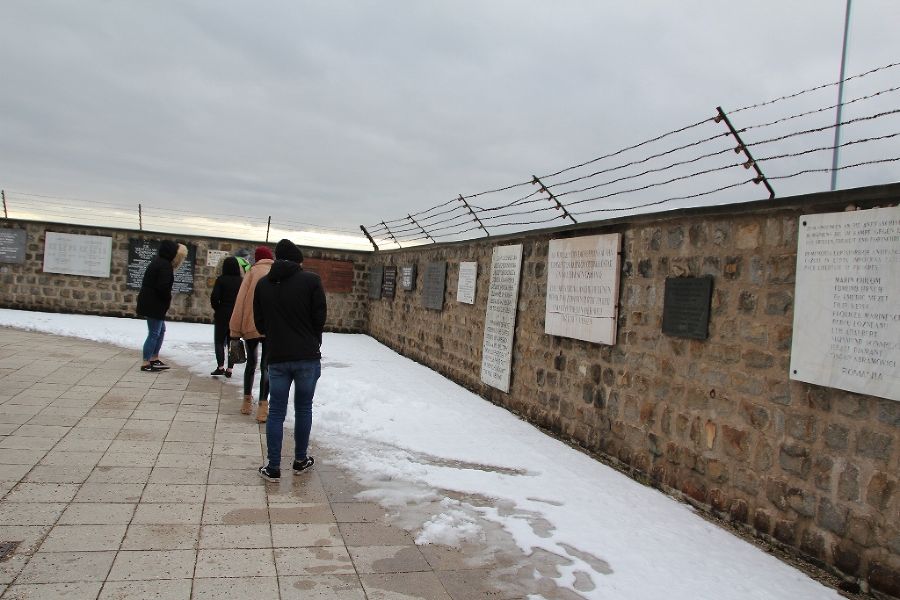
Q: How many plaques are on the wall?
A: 14